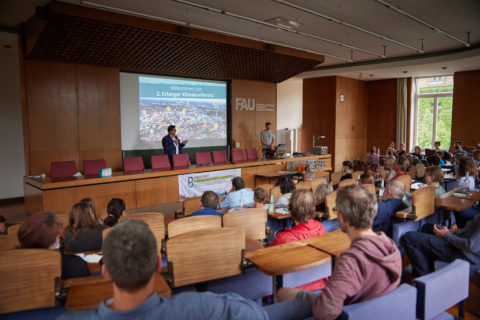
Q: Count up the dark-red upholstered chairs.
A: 9